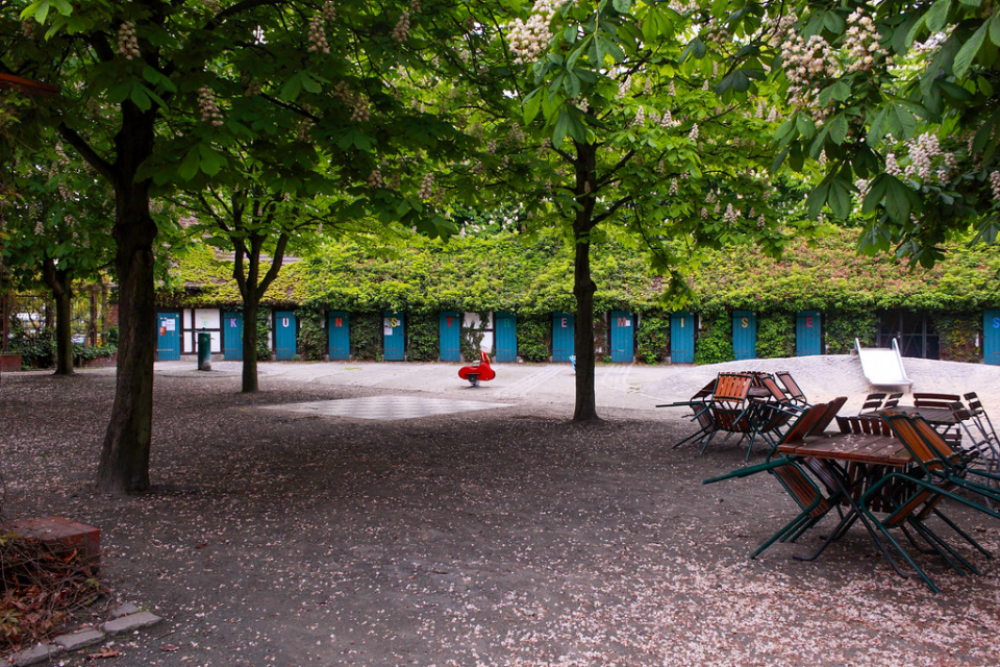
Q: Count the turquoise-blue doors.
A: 13